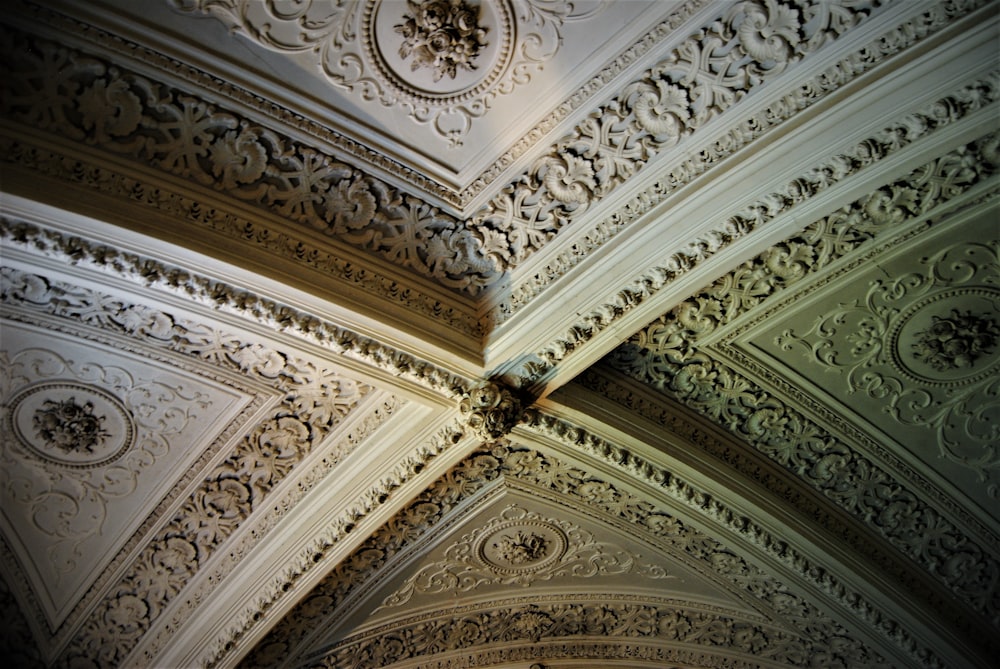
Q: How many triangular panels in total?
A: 4